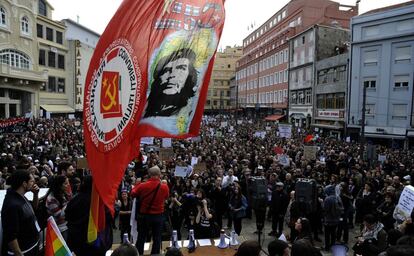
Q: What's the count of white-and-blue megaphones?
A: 5